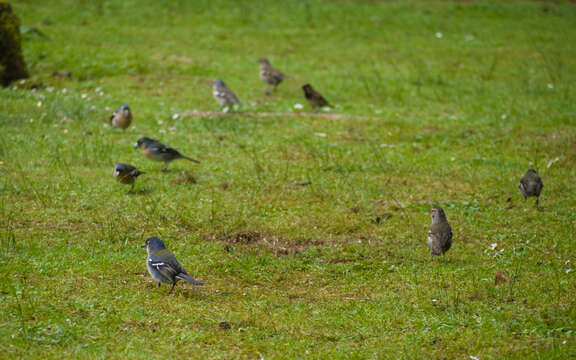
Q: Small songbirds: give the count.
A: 9